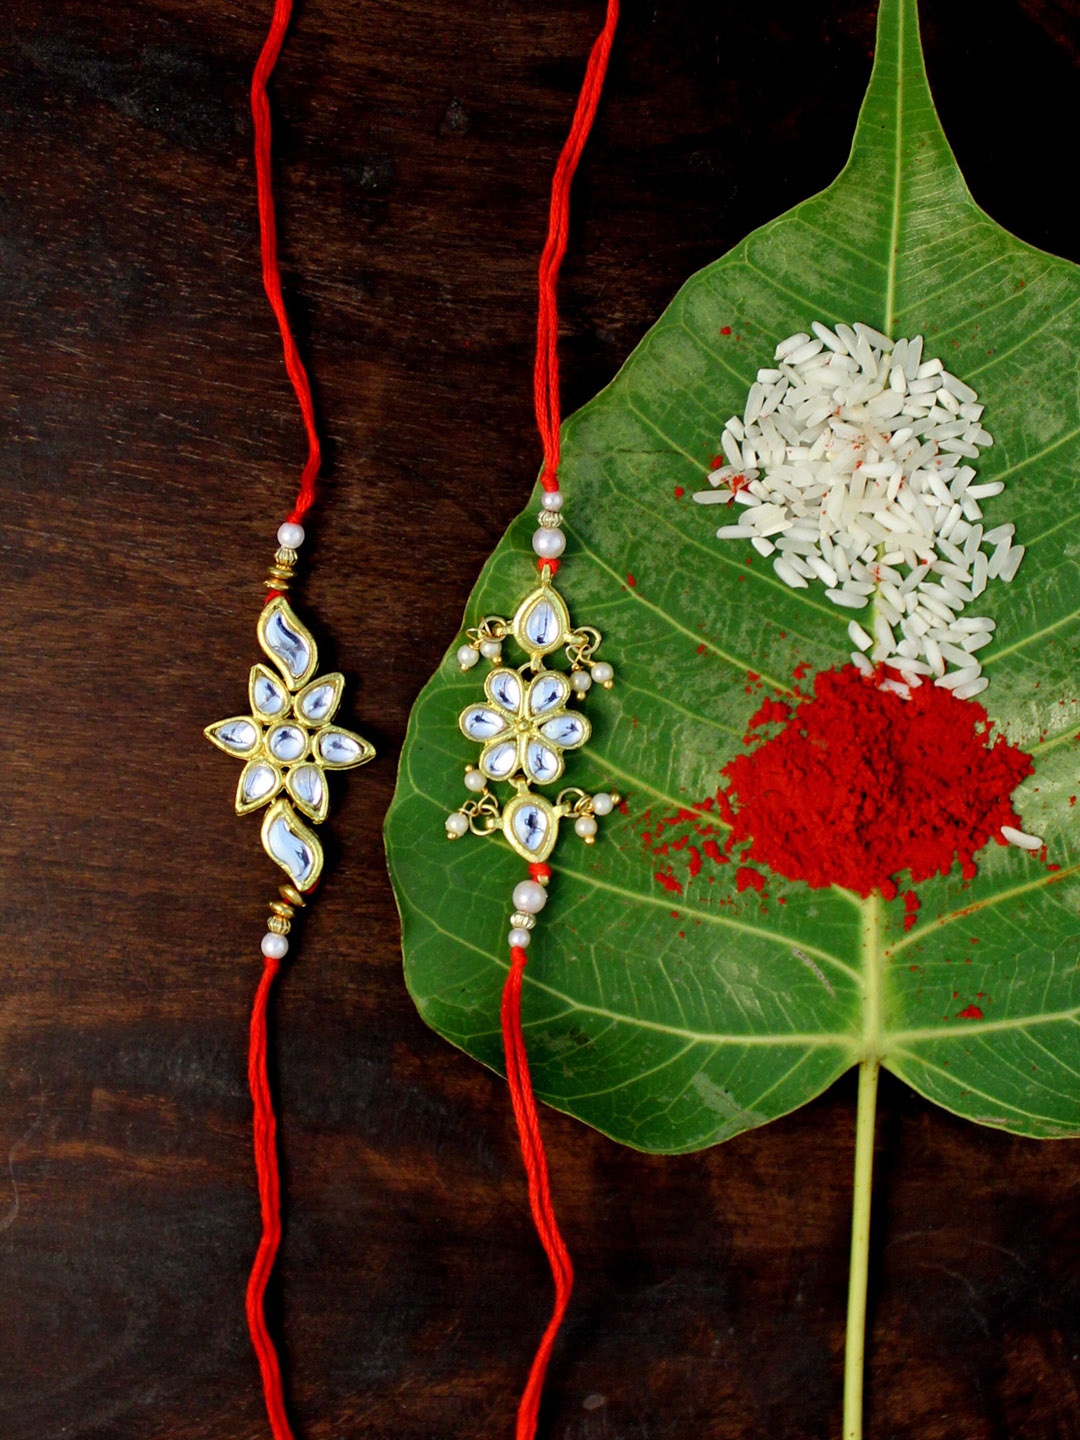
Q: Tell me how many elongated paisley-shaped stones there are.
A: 2